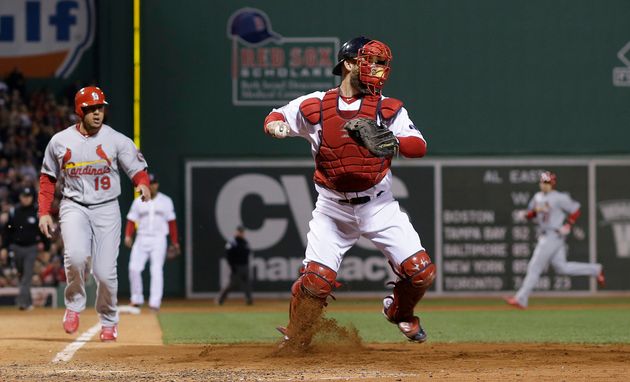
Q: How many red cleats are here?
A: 4